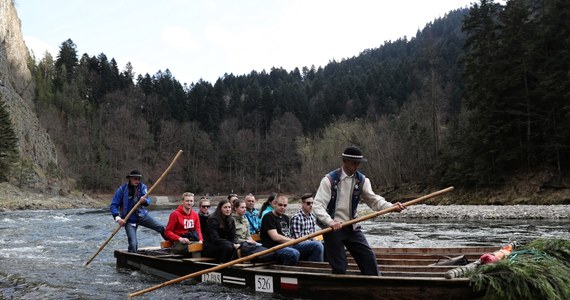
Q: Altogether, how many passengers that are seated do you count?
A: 9